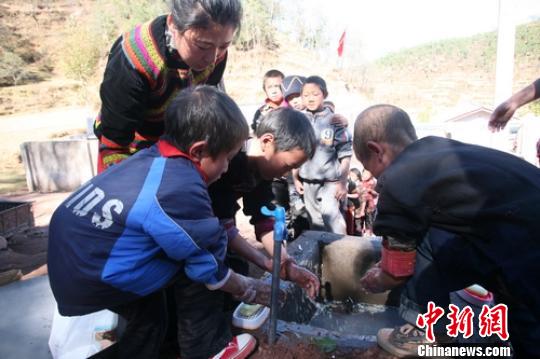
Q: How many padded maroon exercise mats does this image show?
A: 0